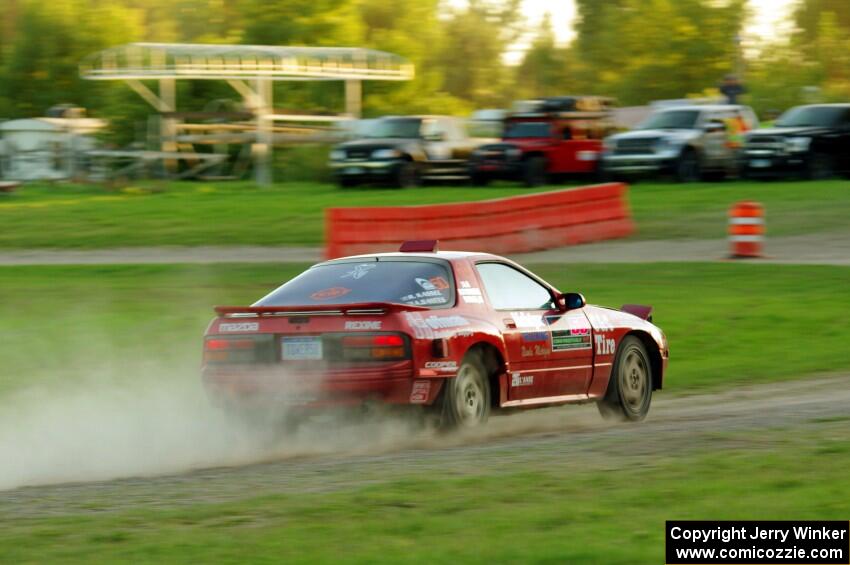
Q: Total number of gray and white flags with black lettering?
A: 0